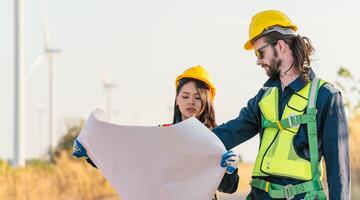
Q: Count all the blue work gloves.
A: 2